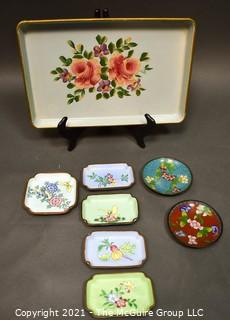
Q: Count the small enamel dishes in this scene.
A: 7